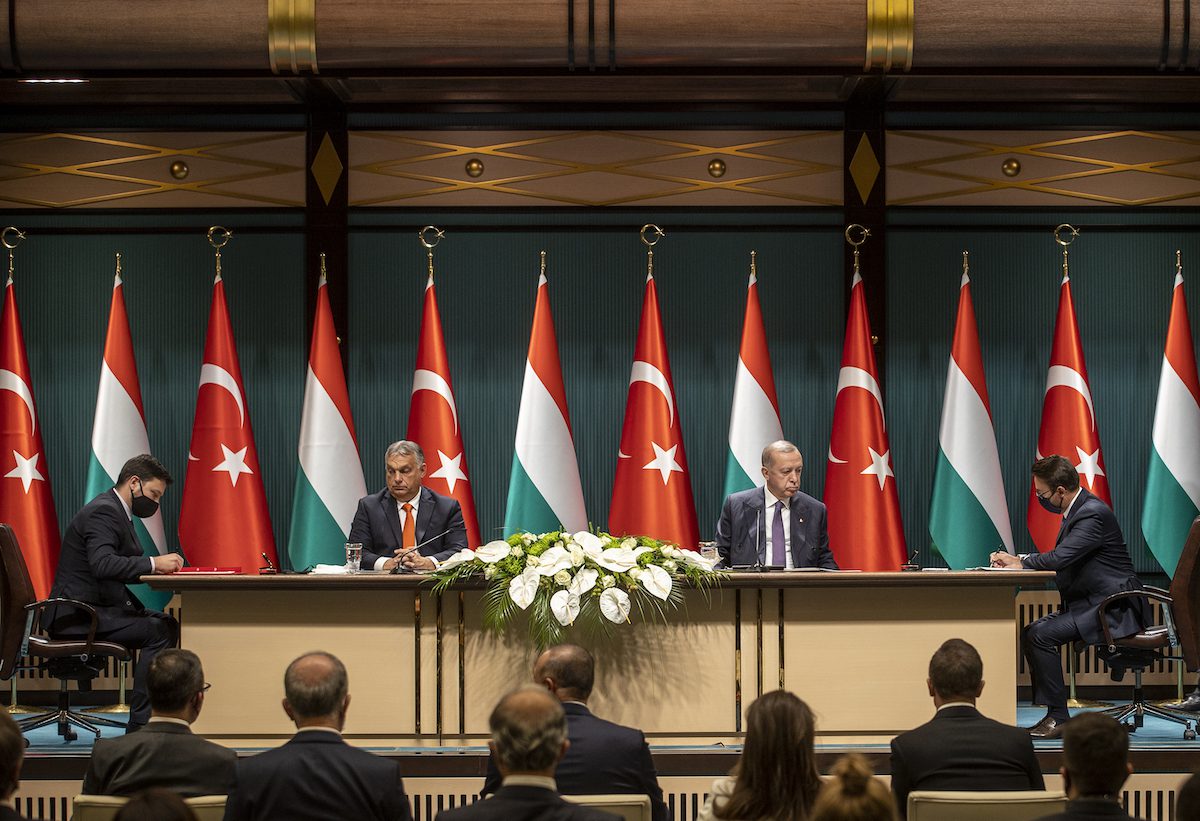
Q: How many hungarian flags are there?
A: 6